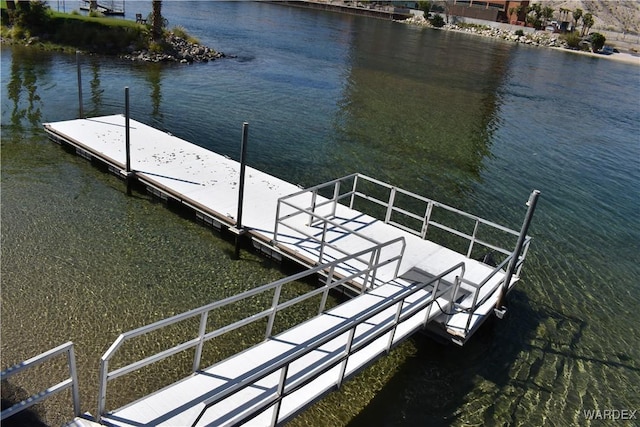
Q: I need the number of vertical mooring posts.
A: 4